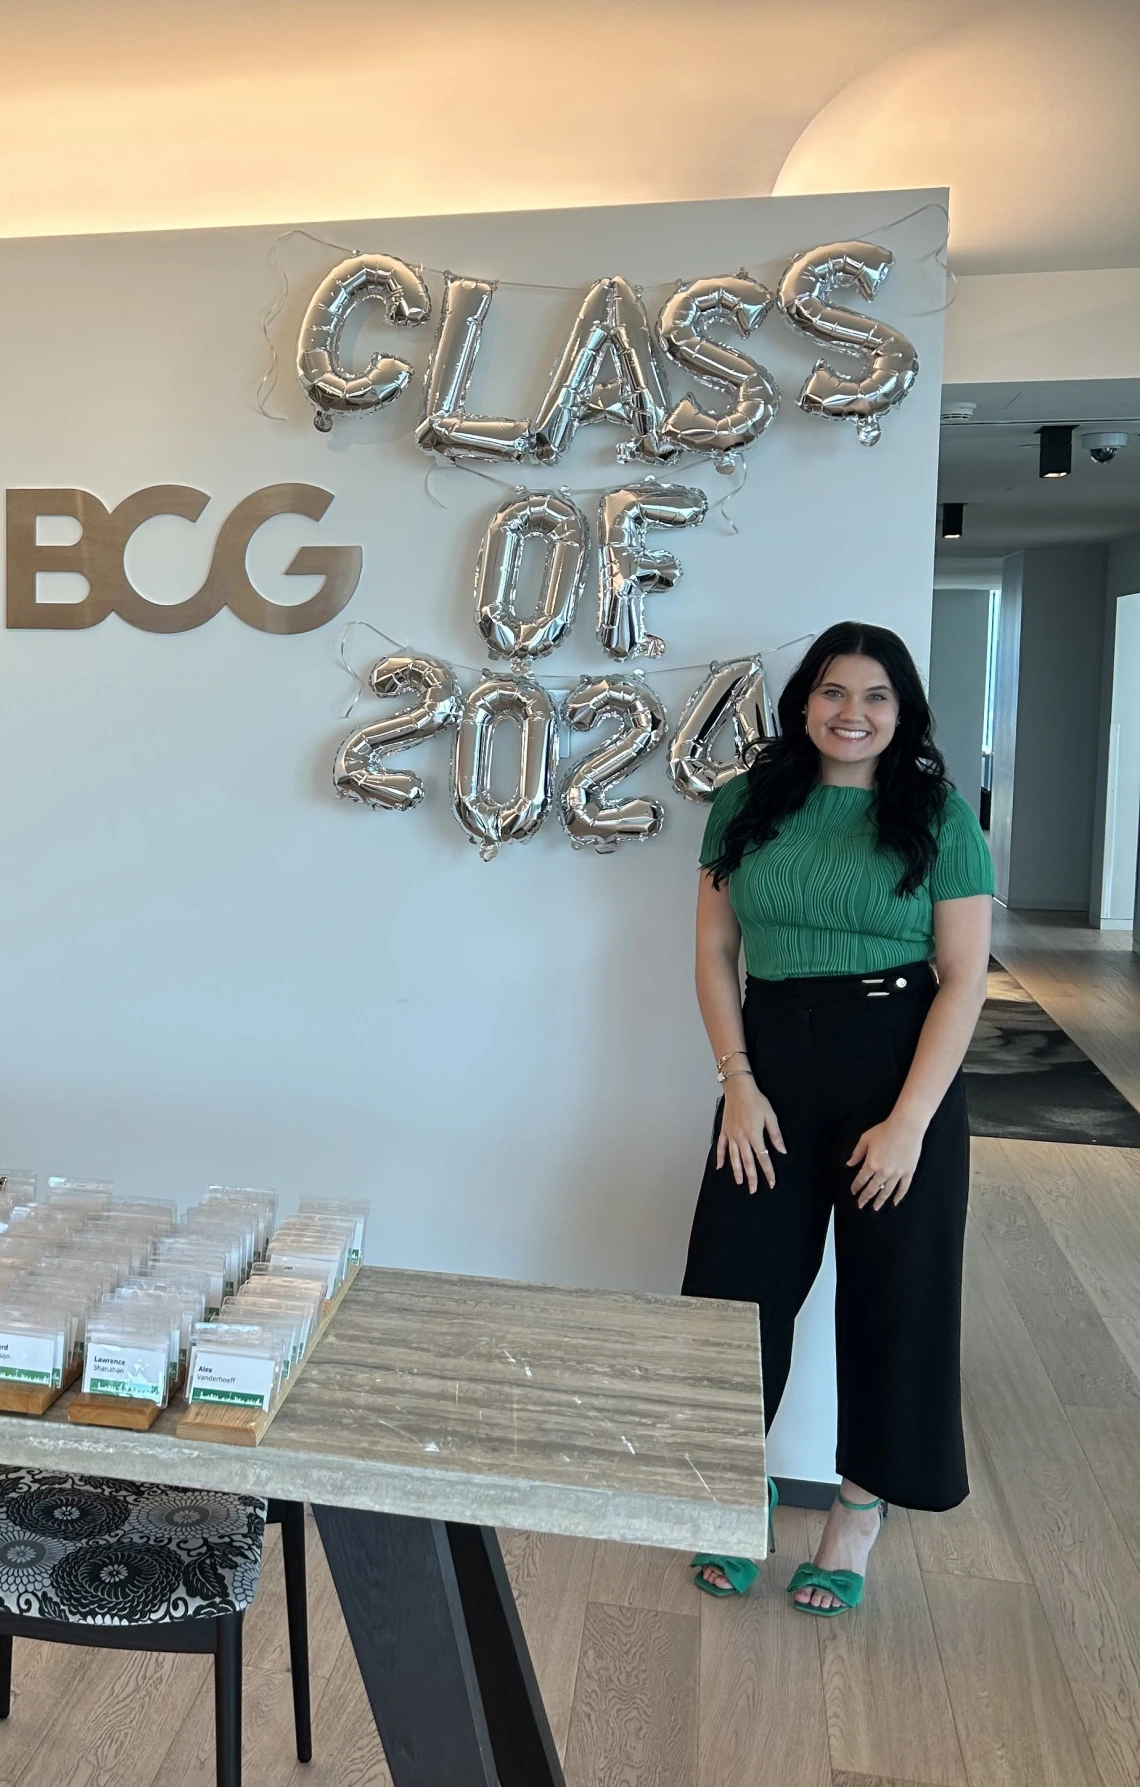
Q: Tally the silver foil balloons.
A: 11